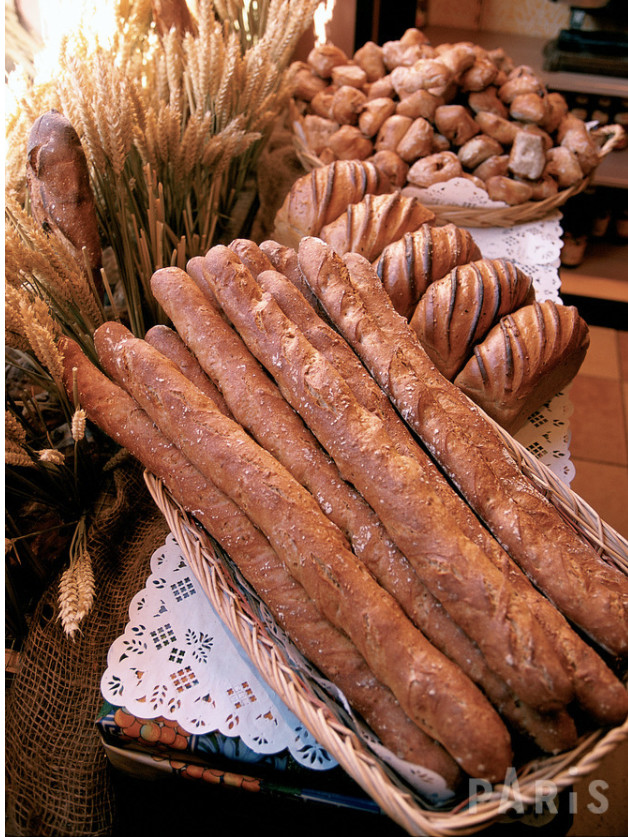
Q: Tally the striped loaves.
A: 5